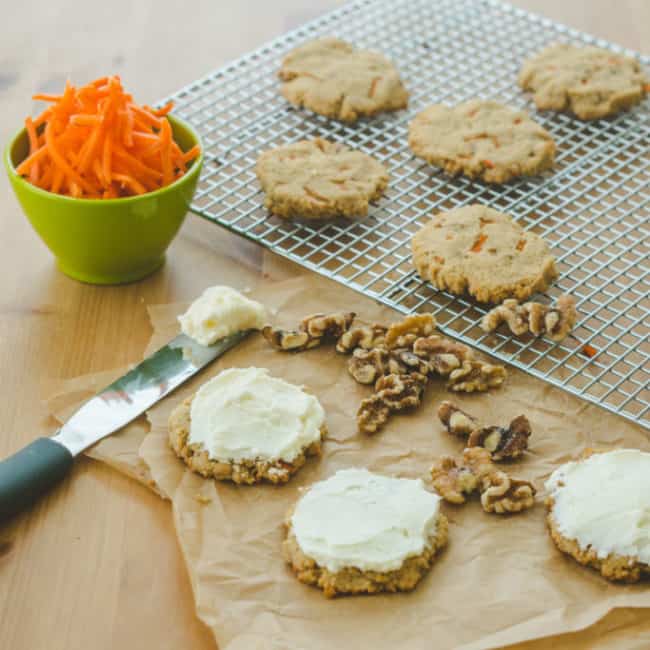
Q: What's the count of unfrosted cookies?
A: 5